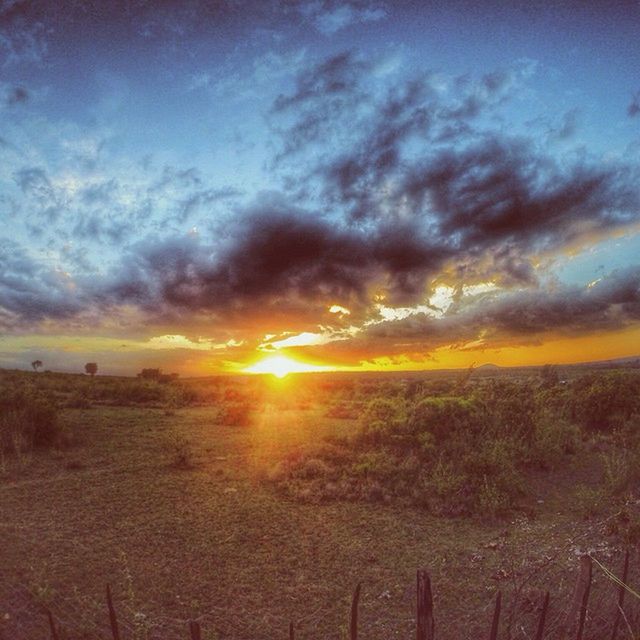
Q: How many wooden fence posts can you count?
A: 10